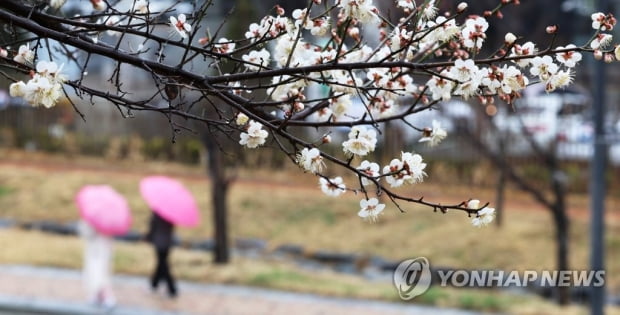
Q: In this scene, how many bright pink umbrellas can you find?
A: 2